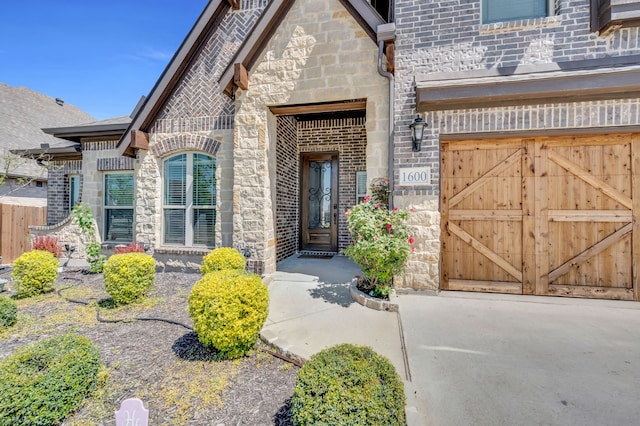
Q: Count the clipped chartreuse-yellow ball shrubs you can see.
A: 4